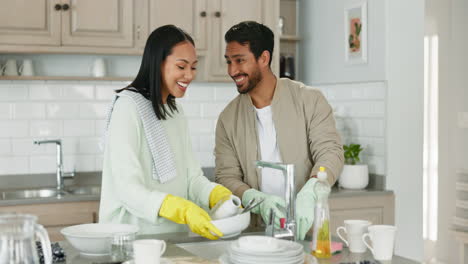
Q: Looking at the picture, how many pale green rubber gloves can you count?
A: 2